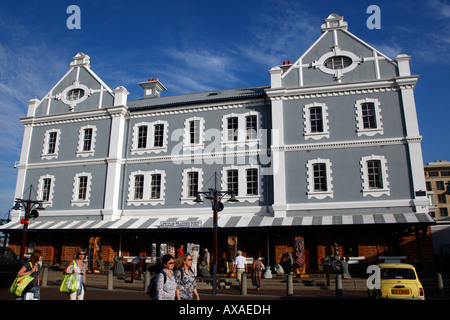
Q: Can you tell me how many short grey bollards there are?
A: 7